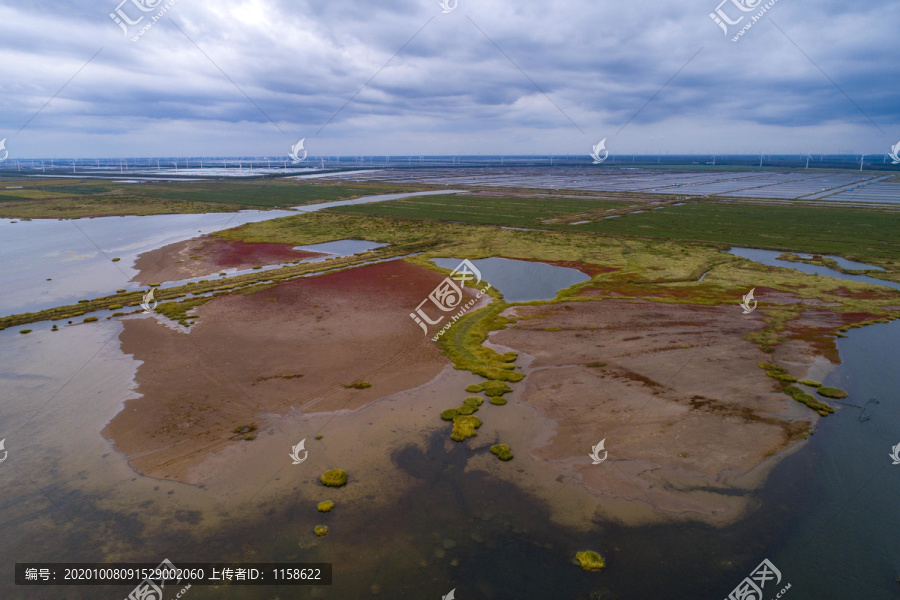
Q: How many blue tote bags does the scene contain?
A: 0